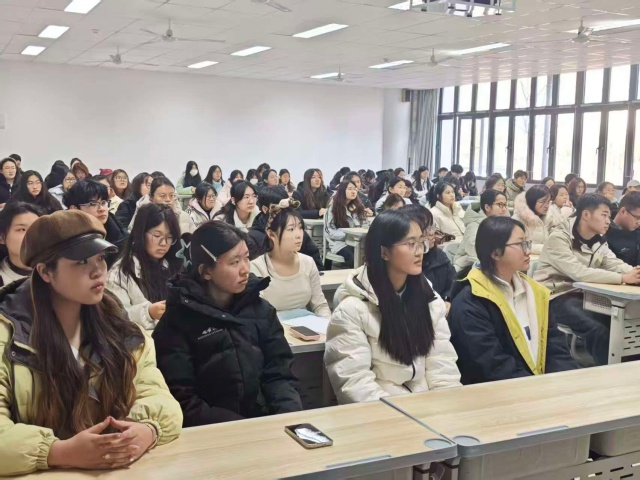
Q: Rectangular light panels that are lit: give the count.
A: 11